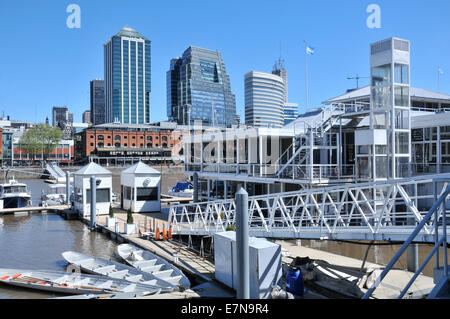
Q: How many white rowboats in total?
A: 3